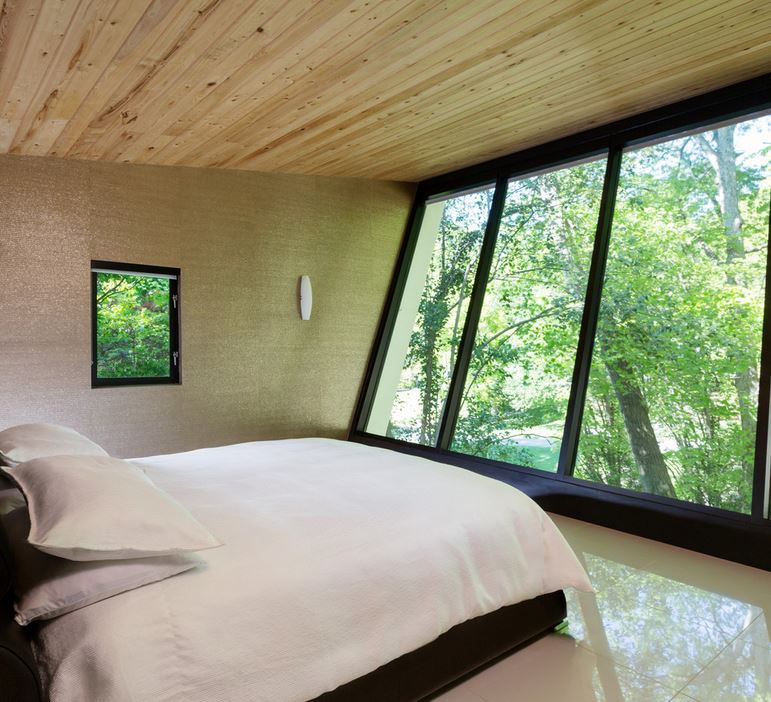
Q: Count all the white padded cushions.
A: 3